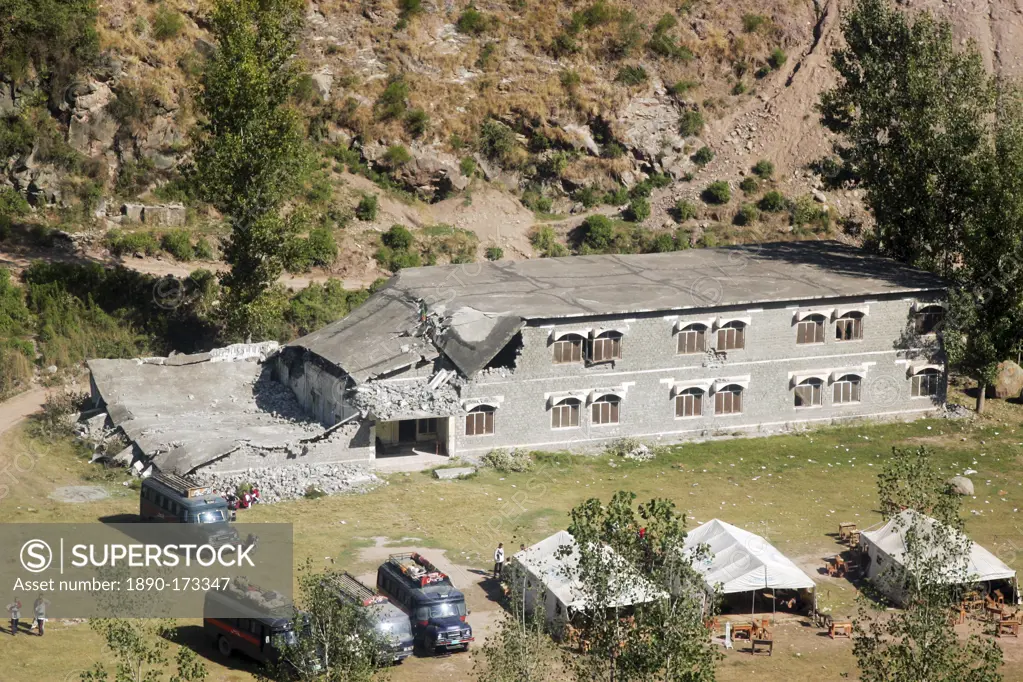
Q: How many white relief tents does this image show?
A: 3